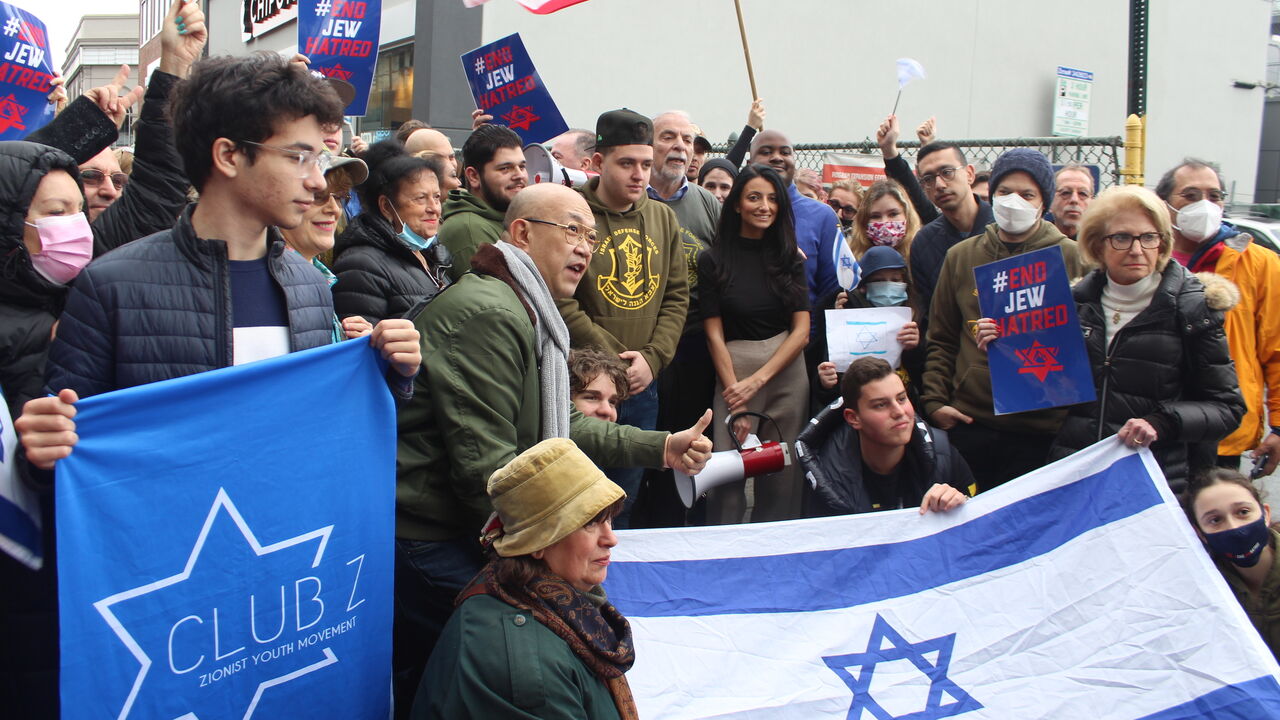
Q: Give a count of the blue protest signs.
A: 4